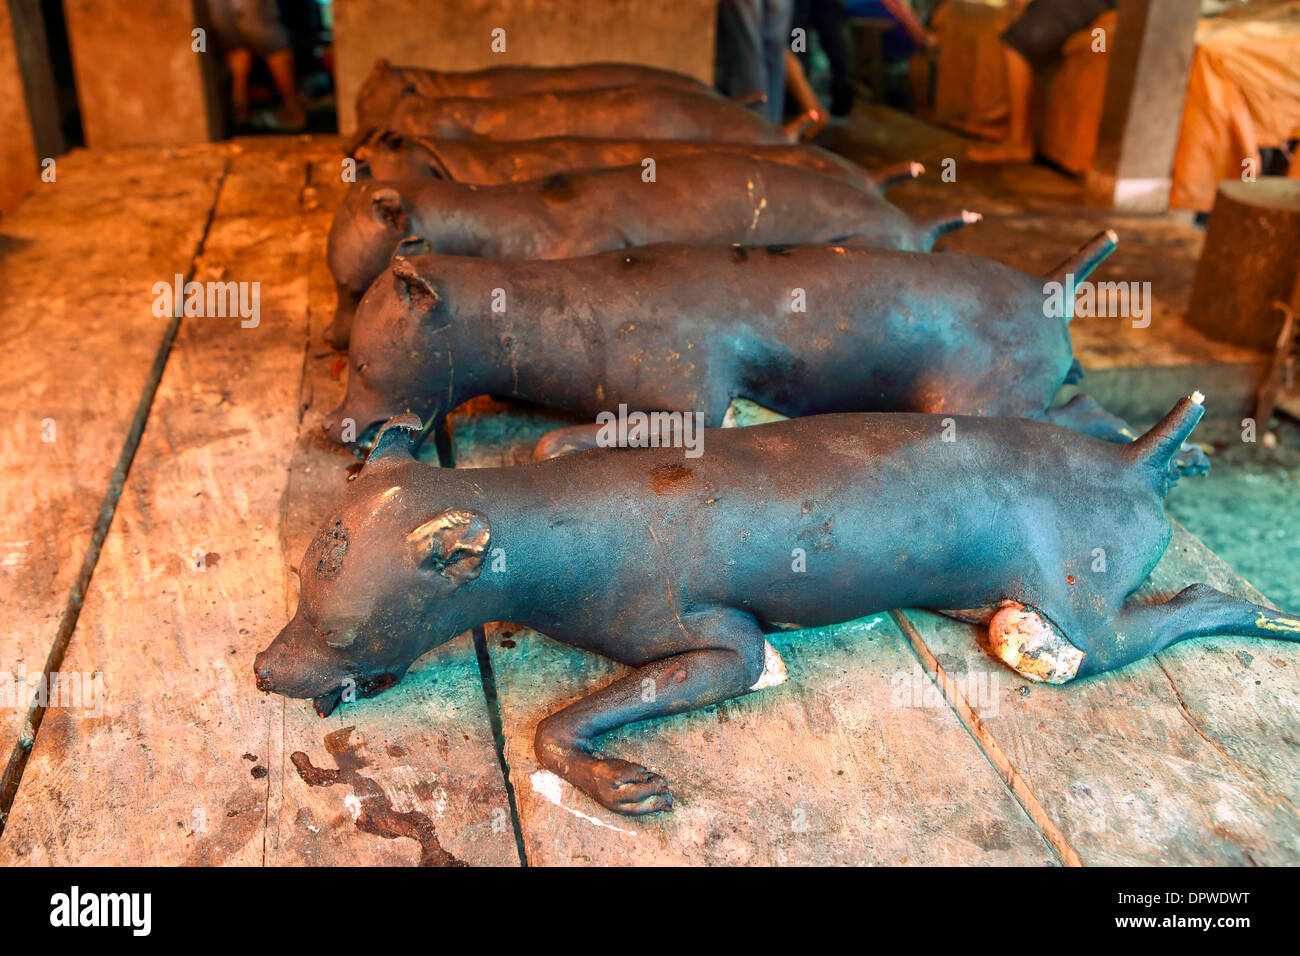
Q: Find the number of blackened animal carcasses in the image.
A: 6